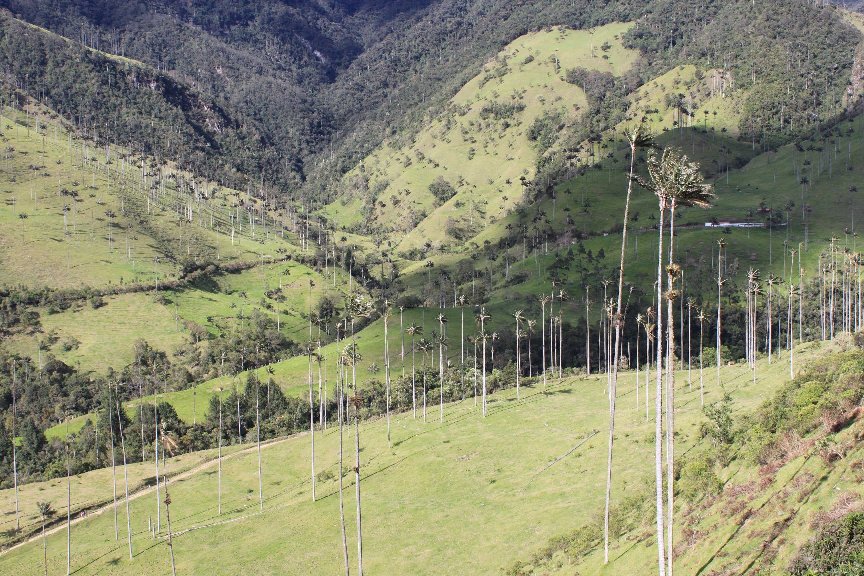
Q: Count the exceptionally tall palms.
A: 3